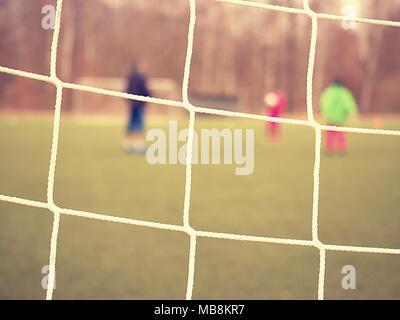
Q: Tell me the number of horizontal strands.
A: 3